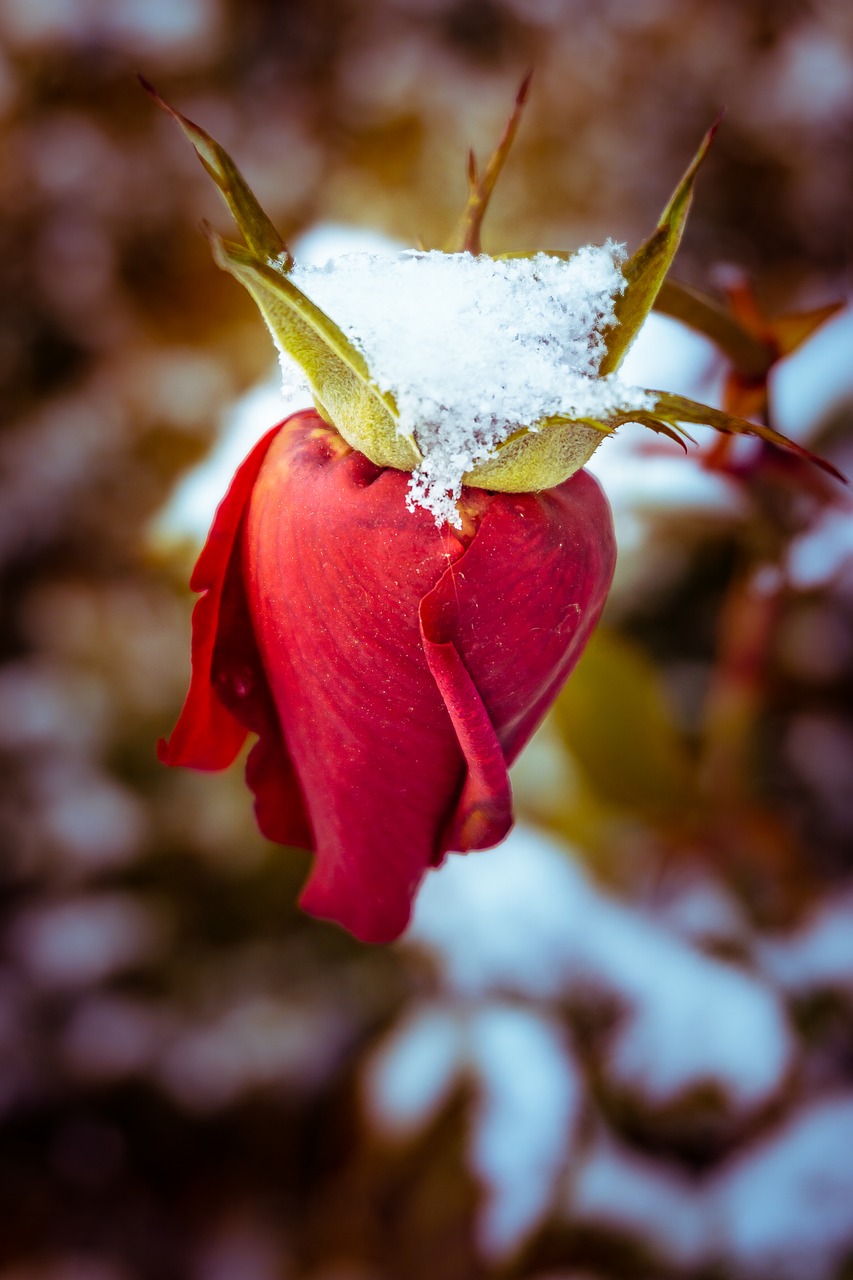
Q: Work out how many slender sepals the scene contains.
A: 5